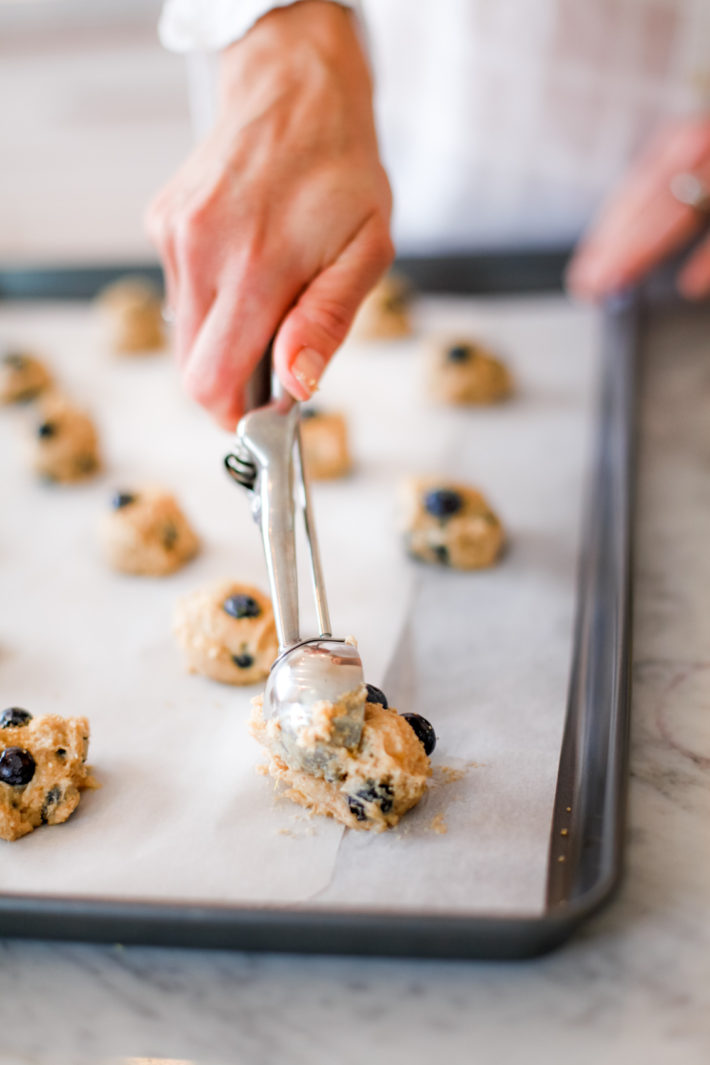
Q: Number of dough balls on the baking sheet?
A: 11